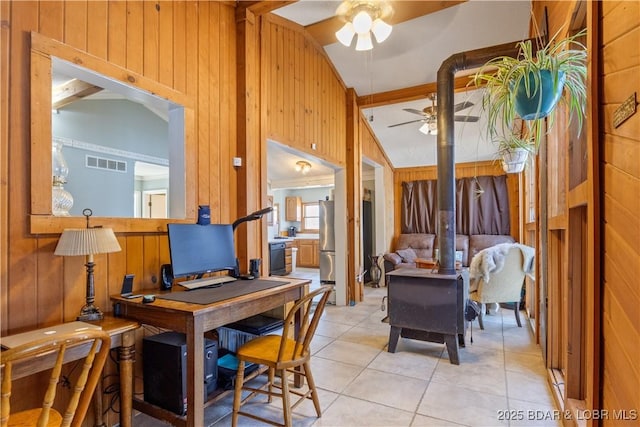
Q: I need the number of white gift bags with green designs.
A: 0